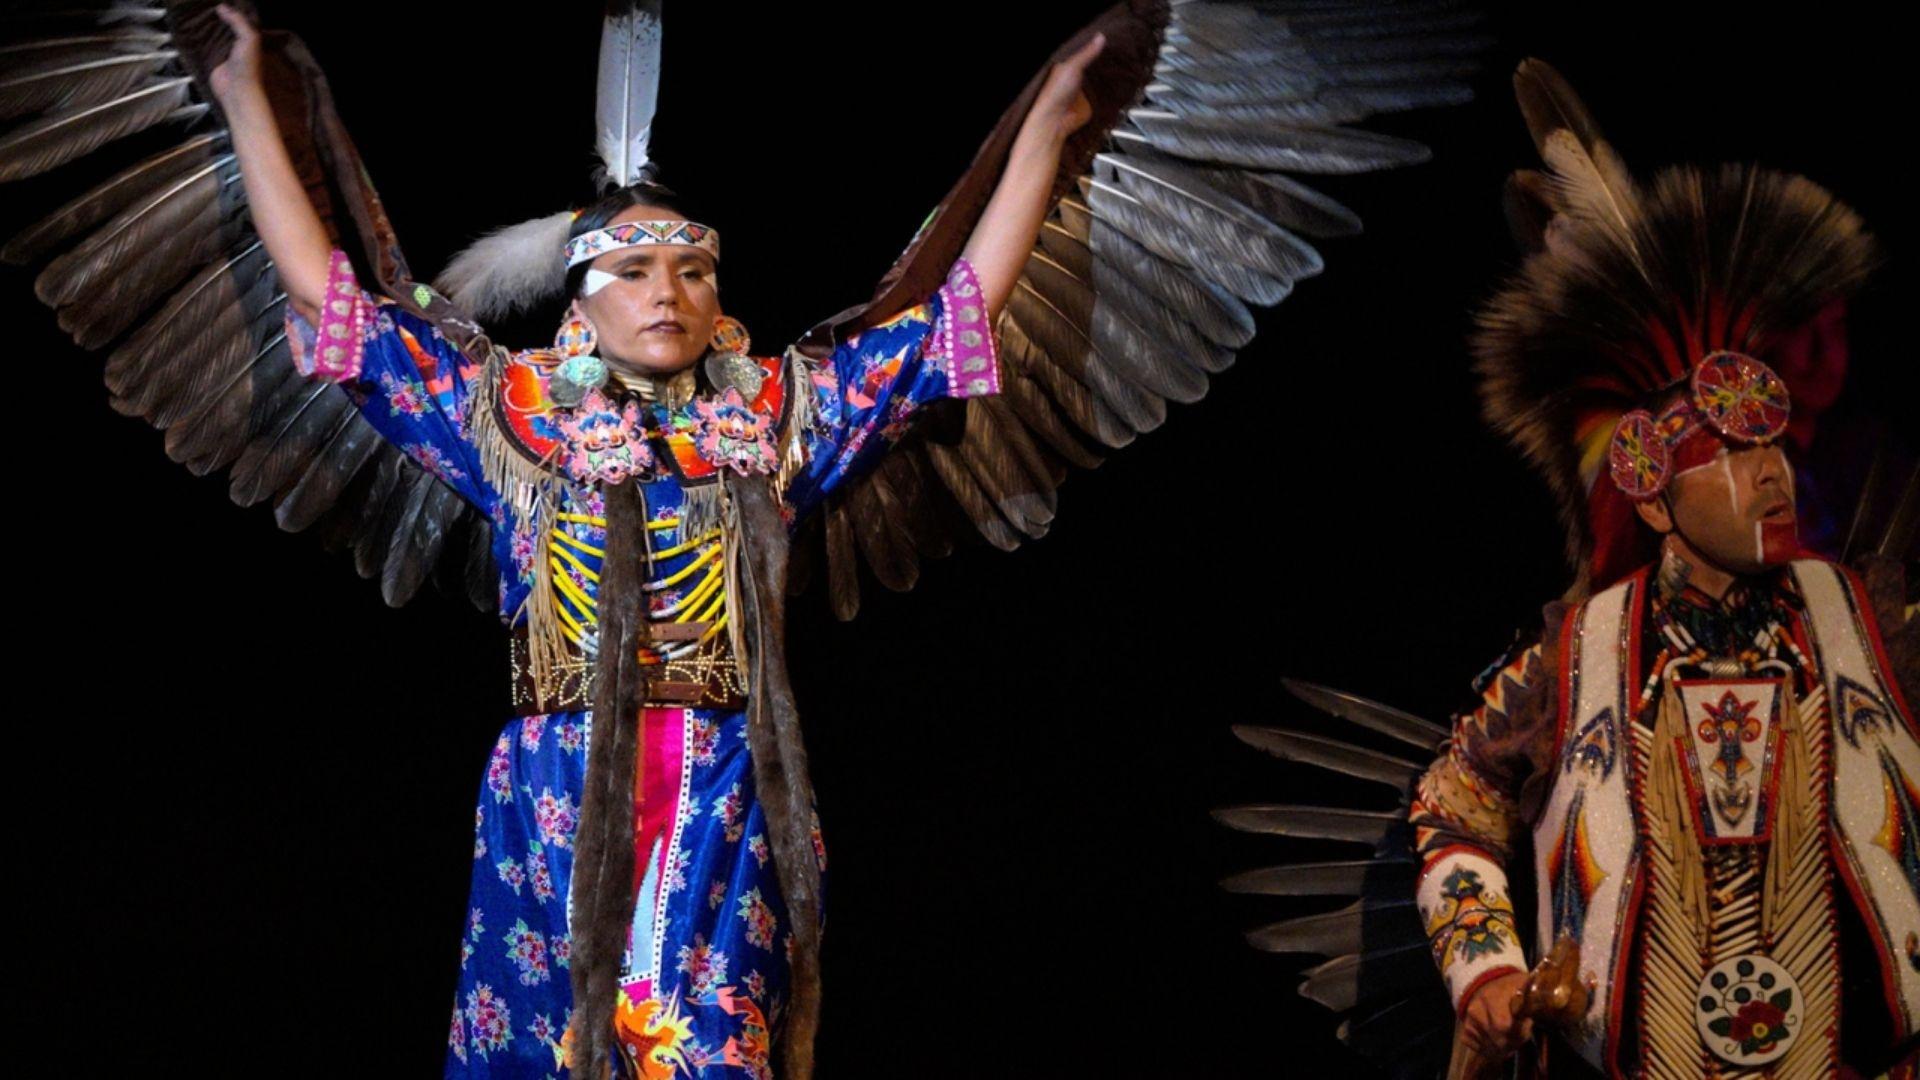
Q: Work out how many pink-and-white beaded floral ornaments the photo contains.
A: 2